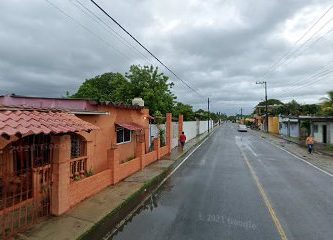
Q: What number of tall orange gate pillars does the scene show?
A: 2